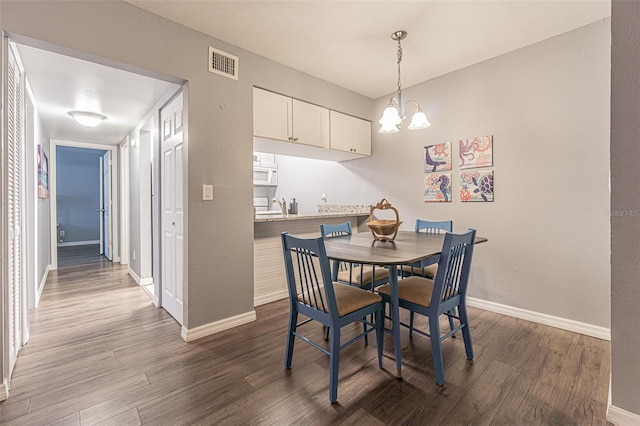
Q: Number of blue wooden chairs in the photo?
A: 4